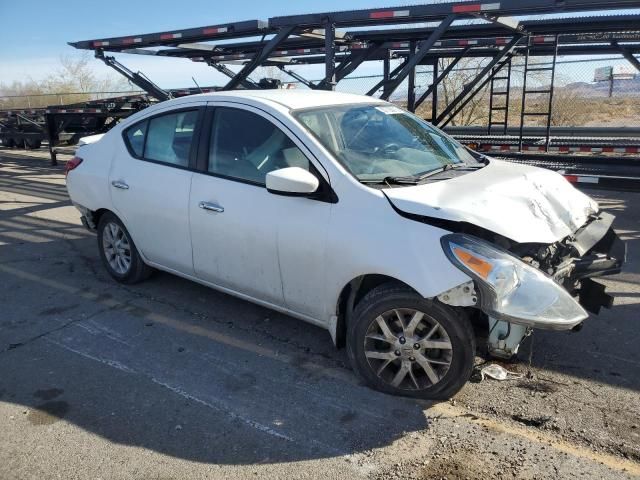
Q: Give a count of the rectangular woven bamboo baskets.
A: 0